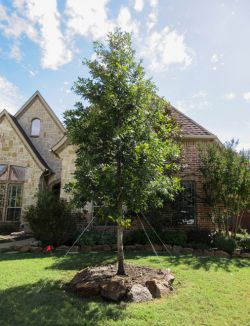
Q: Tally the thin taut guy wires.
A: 3